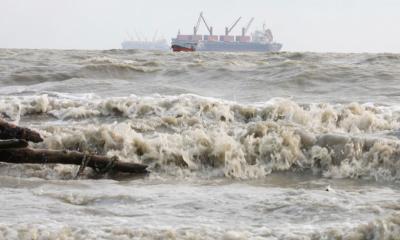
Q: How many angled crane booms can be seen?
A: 4